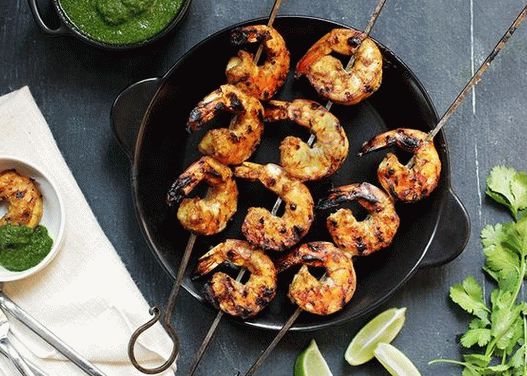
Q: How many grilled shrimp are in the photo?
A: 11